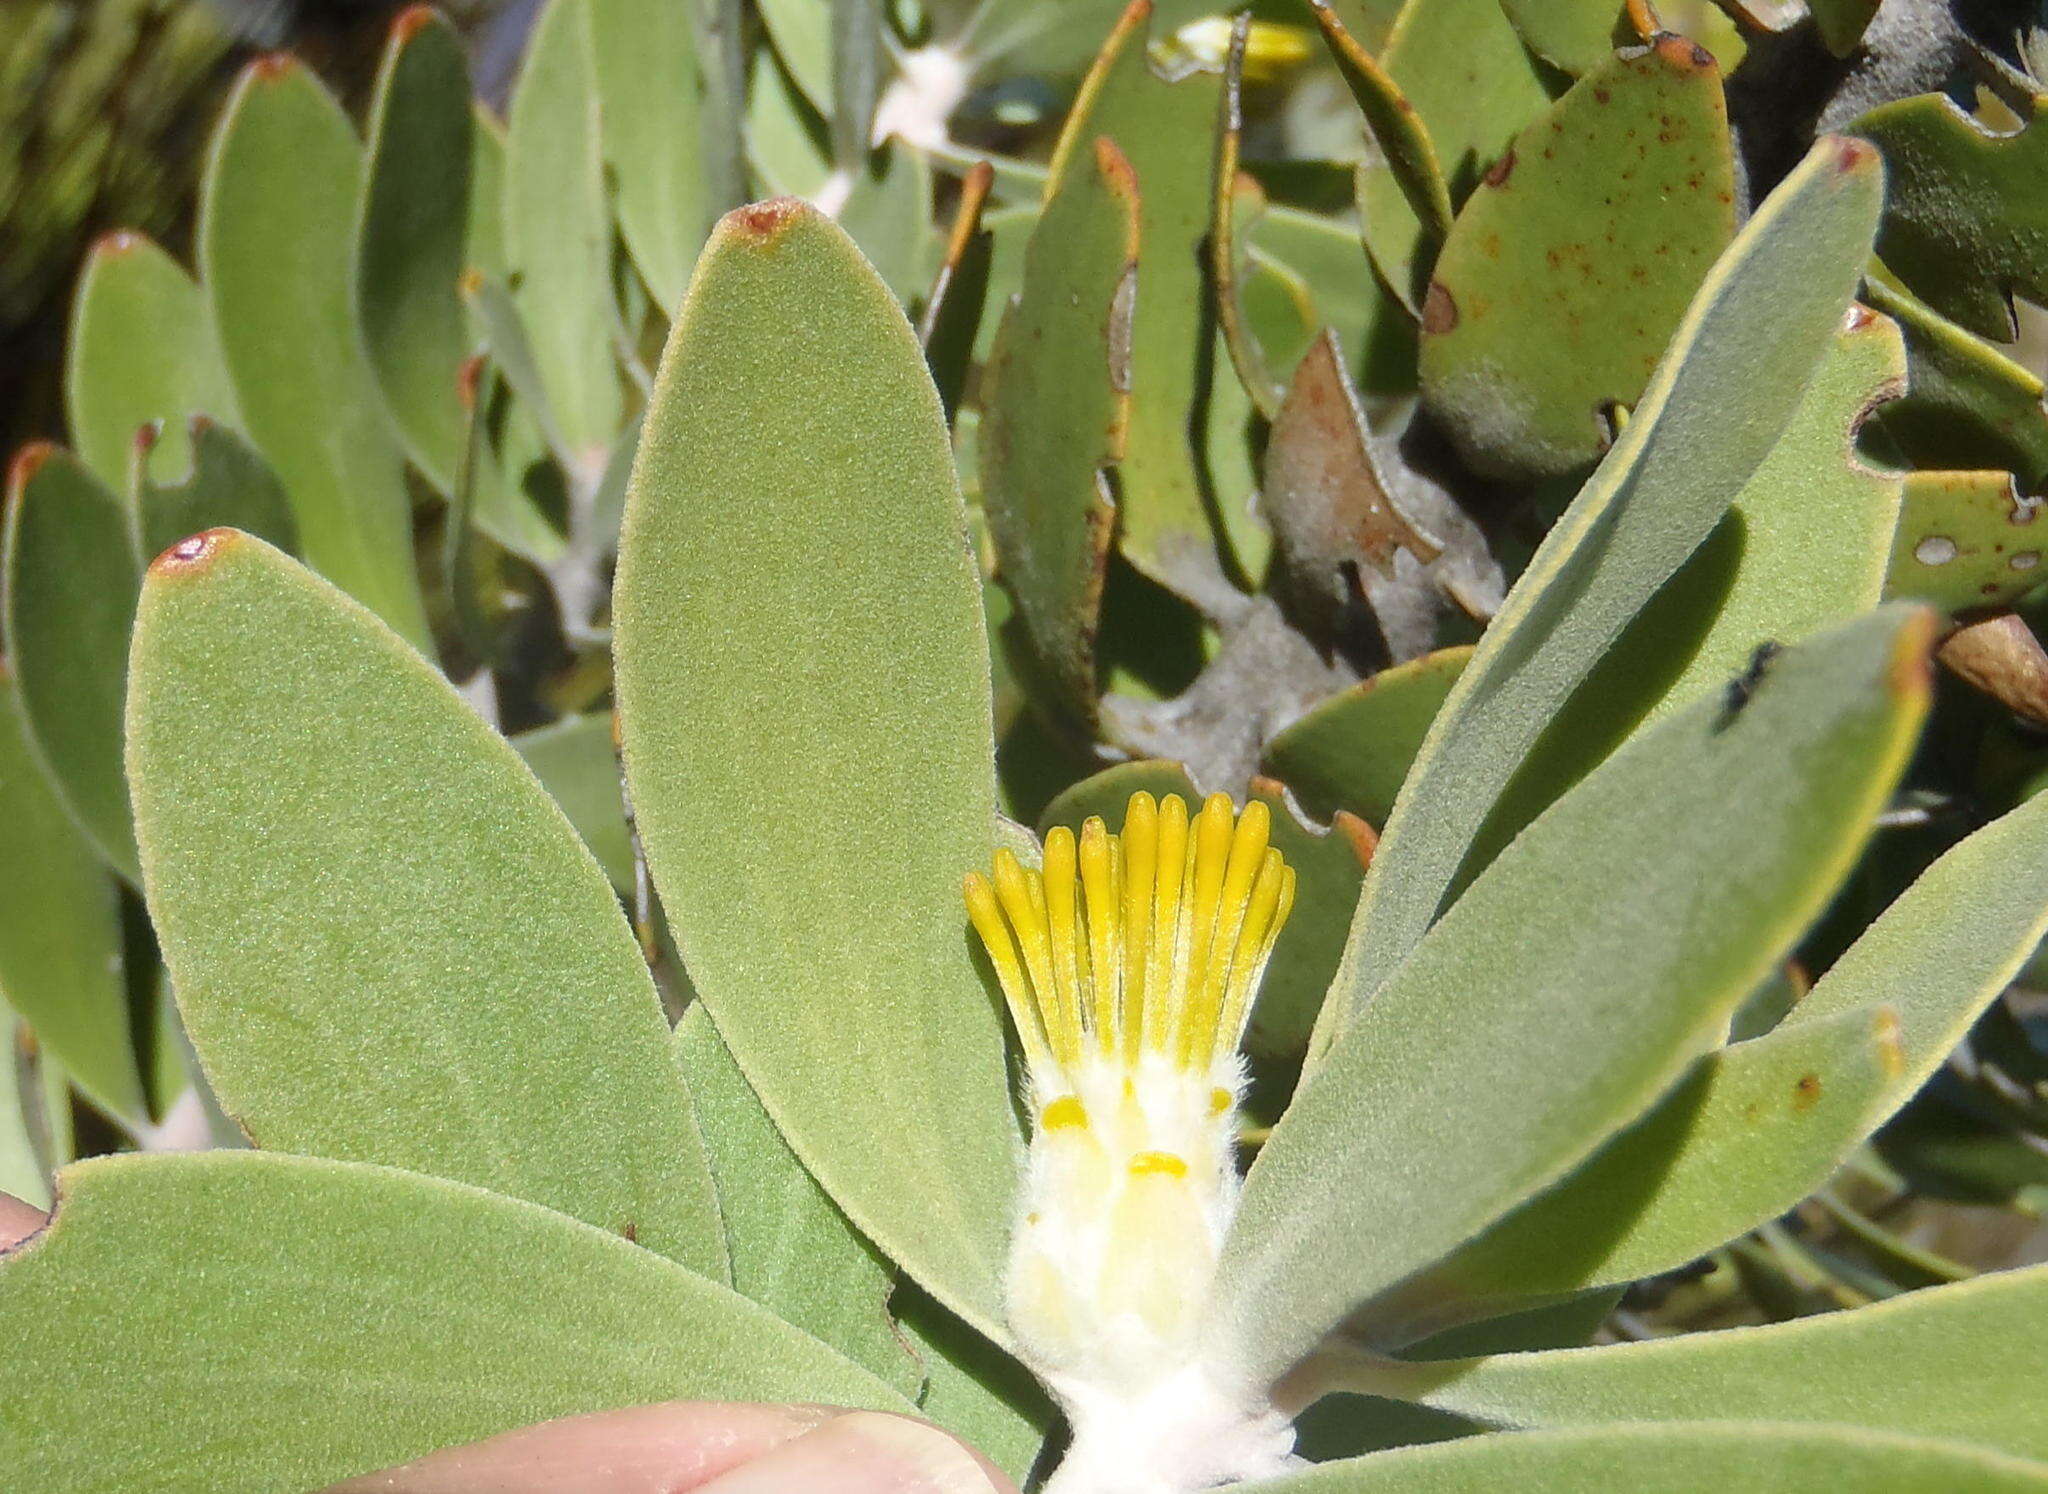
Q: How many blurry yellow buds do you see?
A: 1